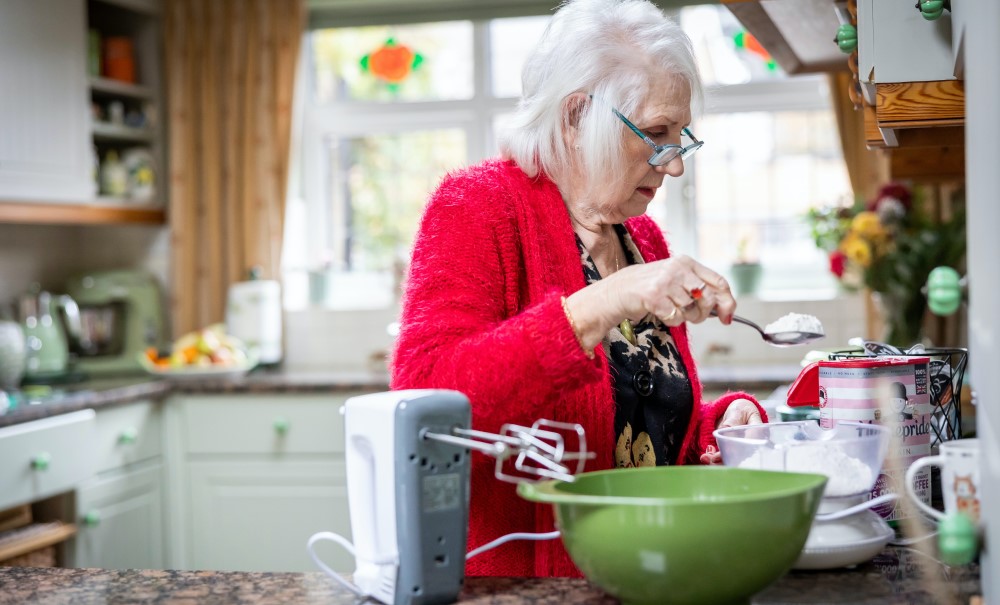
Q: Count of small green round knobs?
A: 8